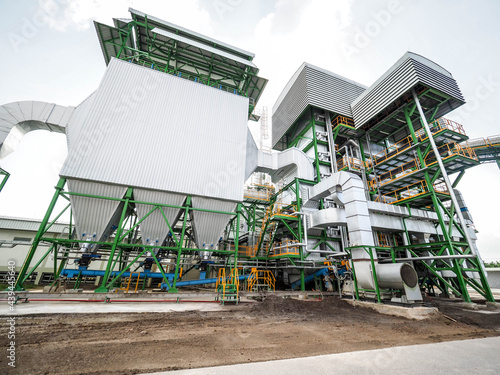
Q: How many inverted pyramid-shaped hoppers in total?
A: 3